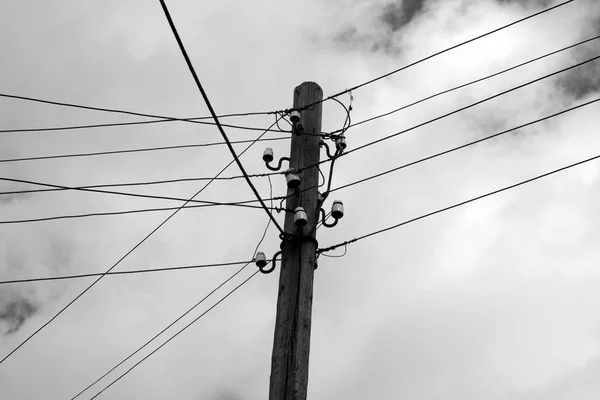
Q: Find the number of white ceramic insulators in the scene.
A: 7